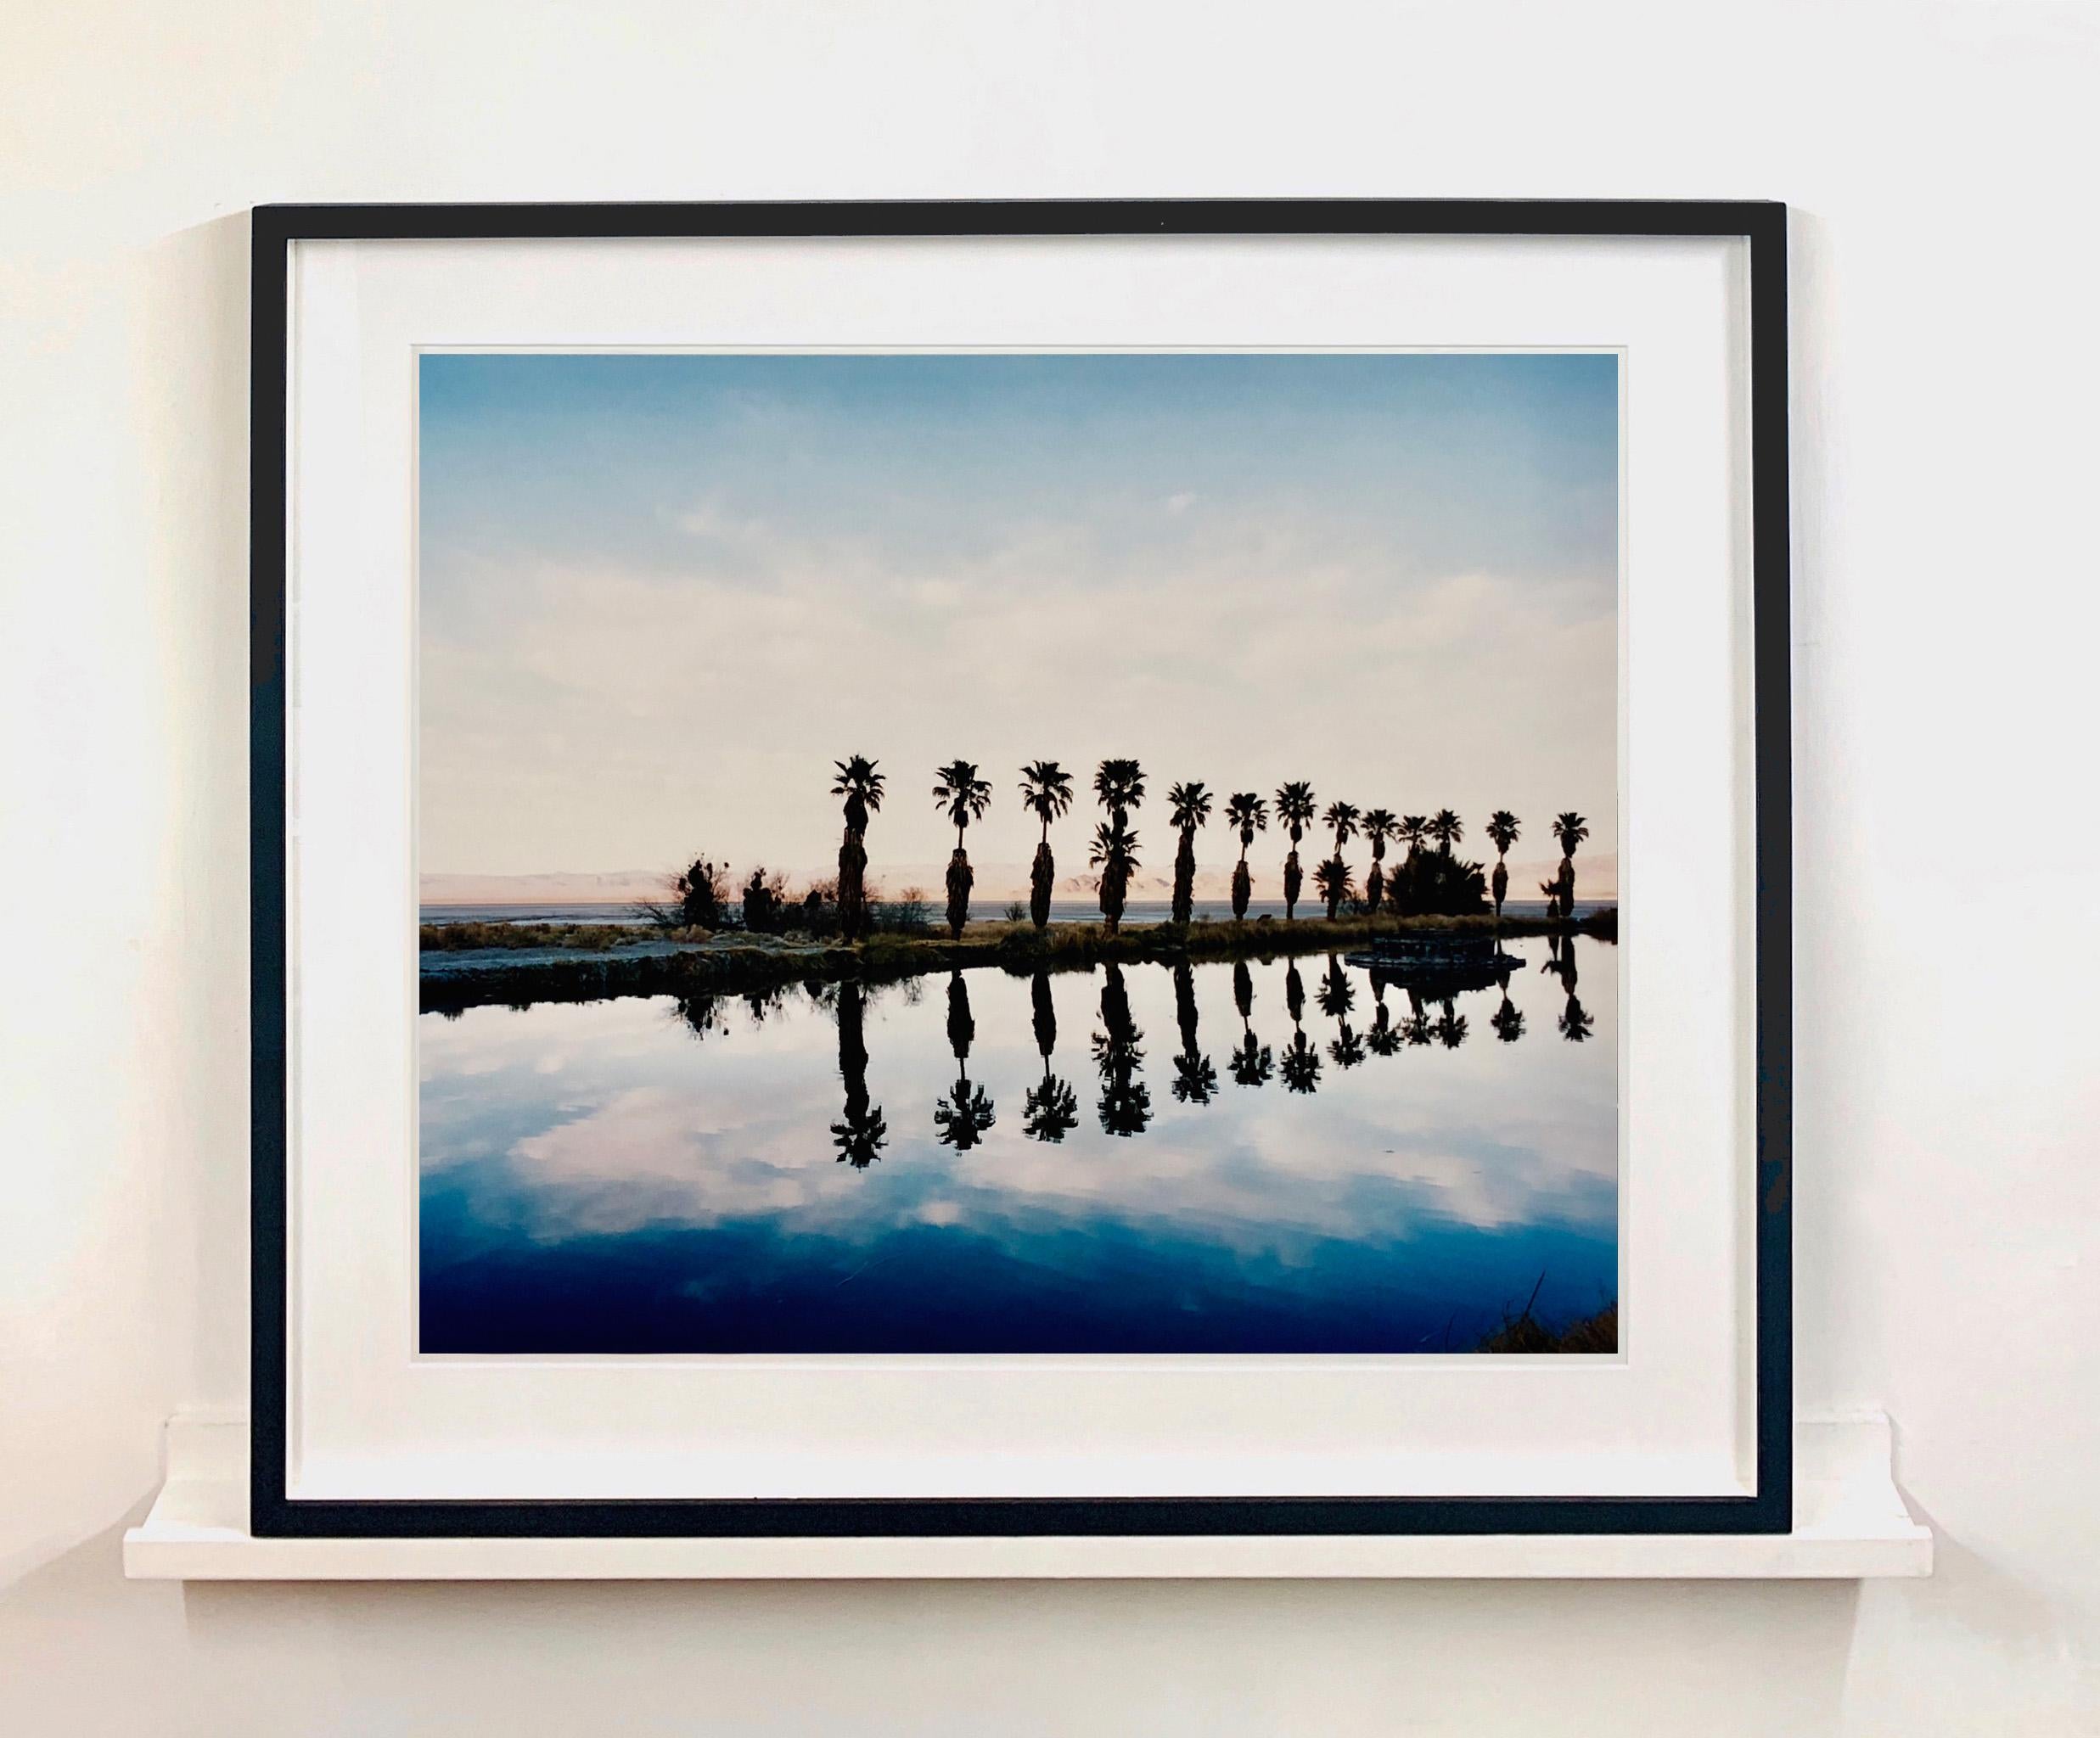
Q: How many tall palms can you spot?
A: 13